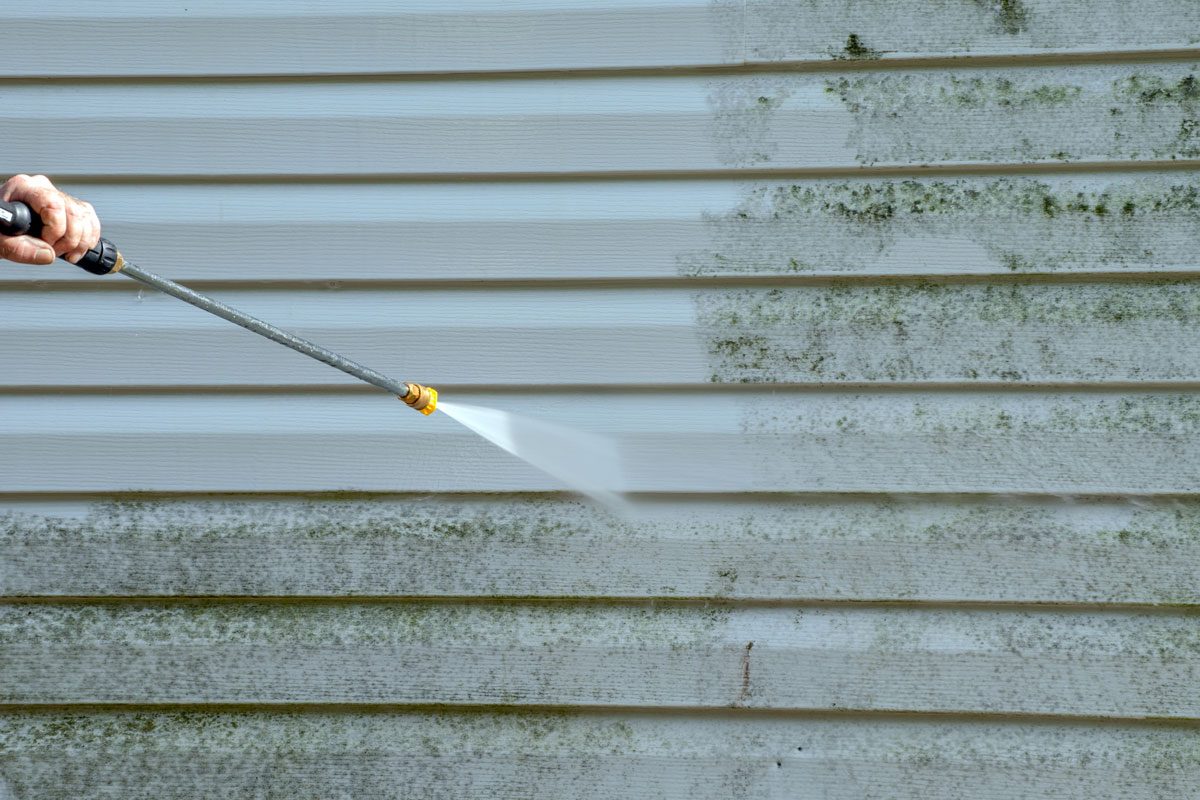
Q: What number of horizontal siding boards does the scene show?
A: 8